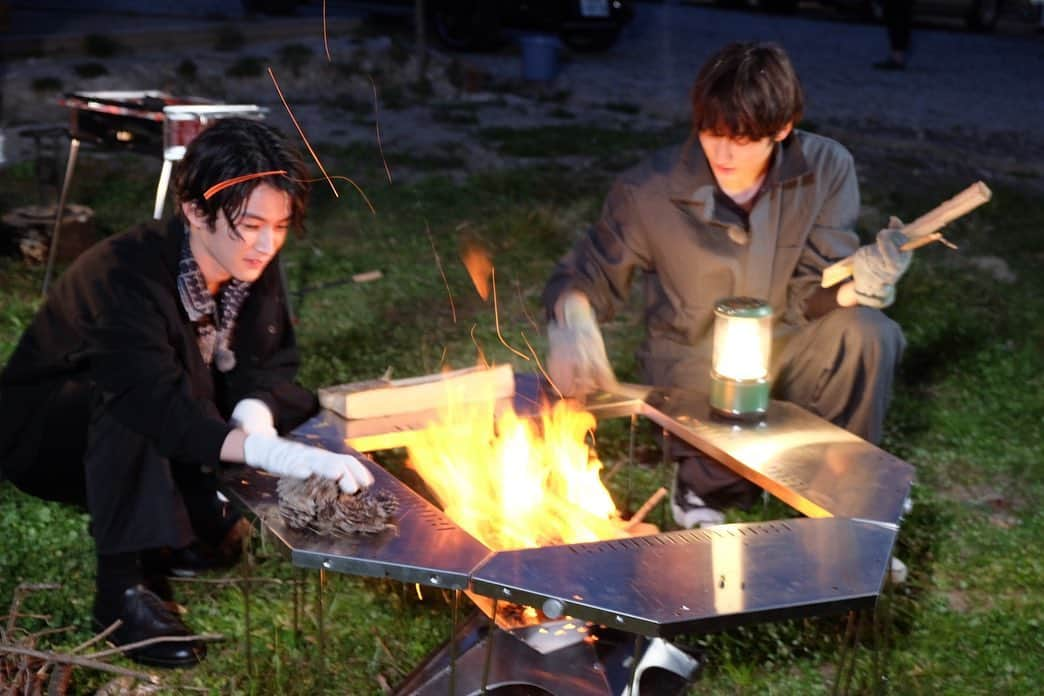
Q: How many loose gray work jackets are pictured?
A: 1